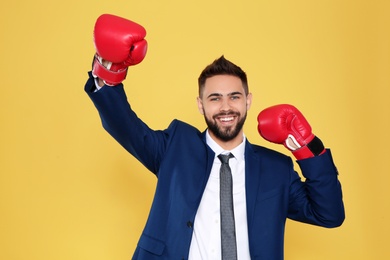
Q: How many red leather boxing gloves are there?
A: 2